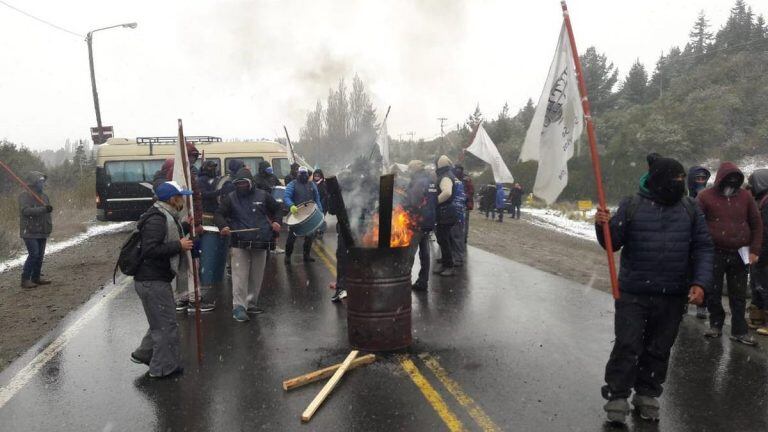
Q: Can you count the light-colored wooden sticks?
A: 2